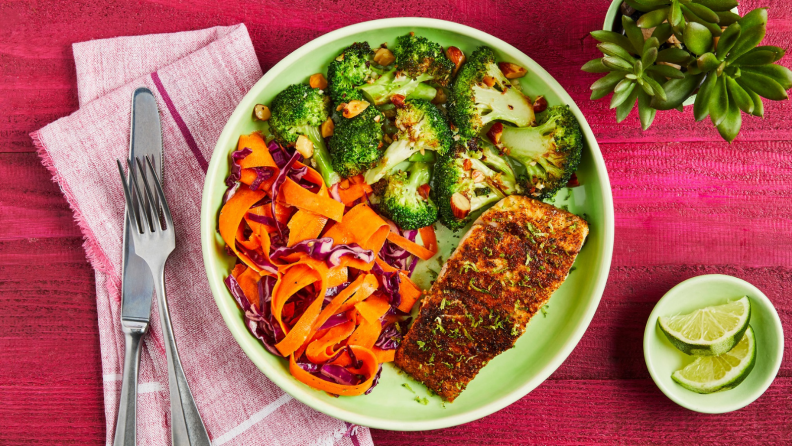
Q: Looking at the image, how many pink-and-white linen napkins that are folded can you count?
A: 1